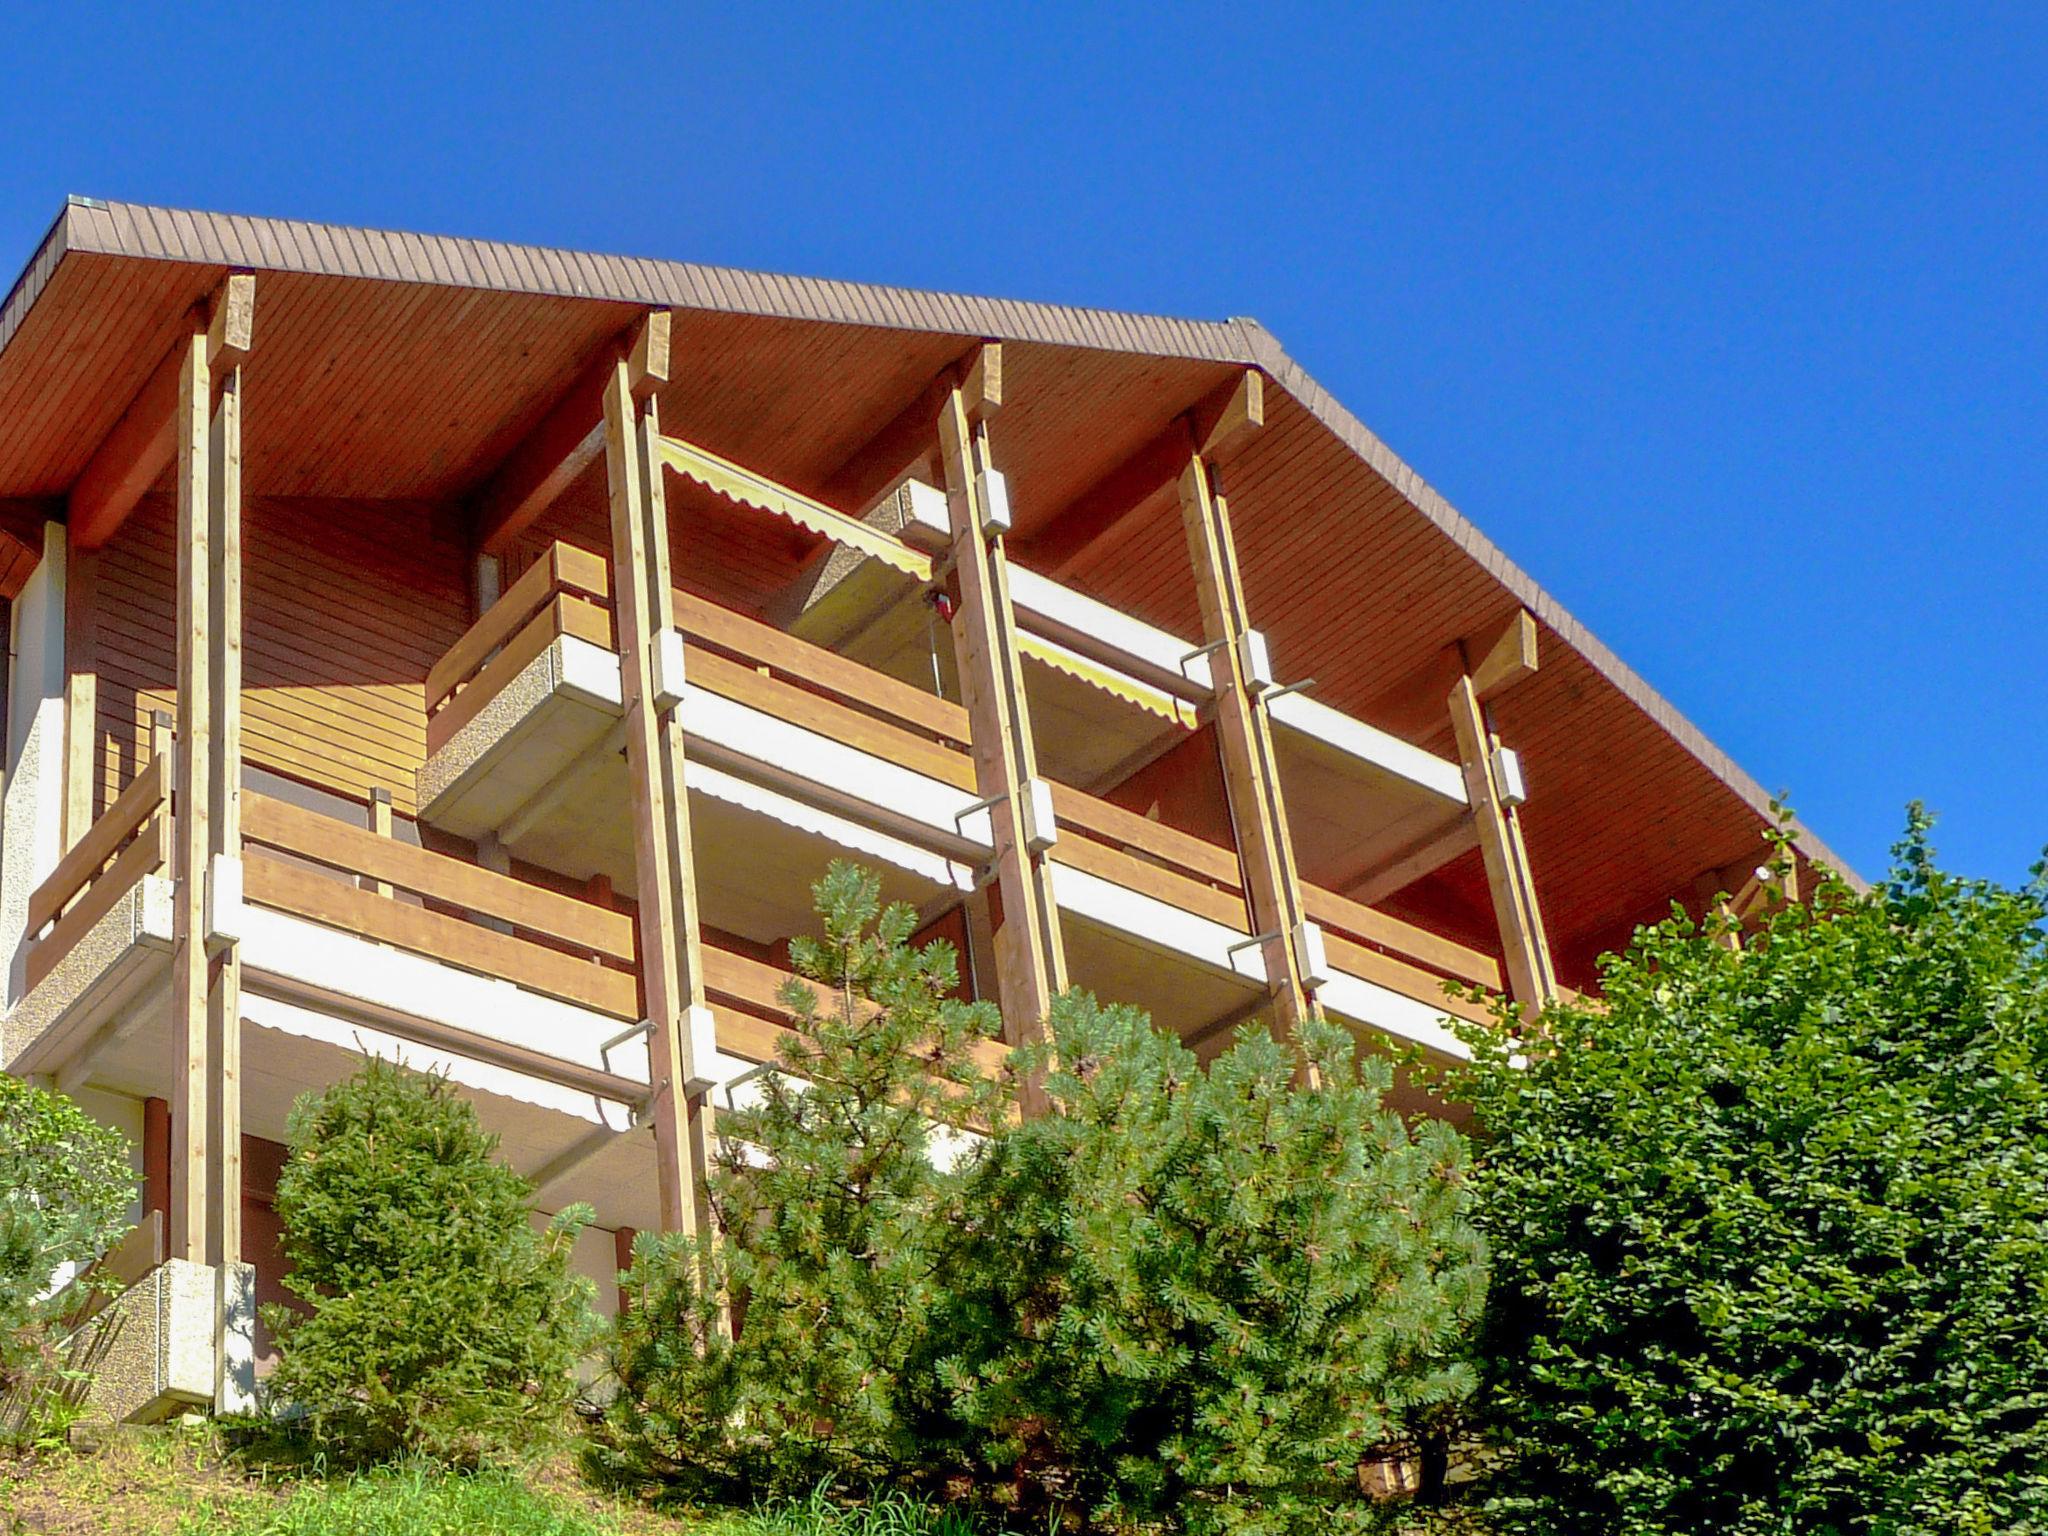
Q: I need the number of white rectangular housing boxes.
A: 8